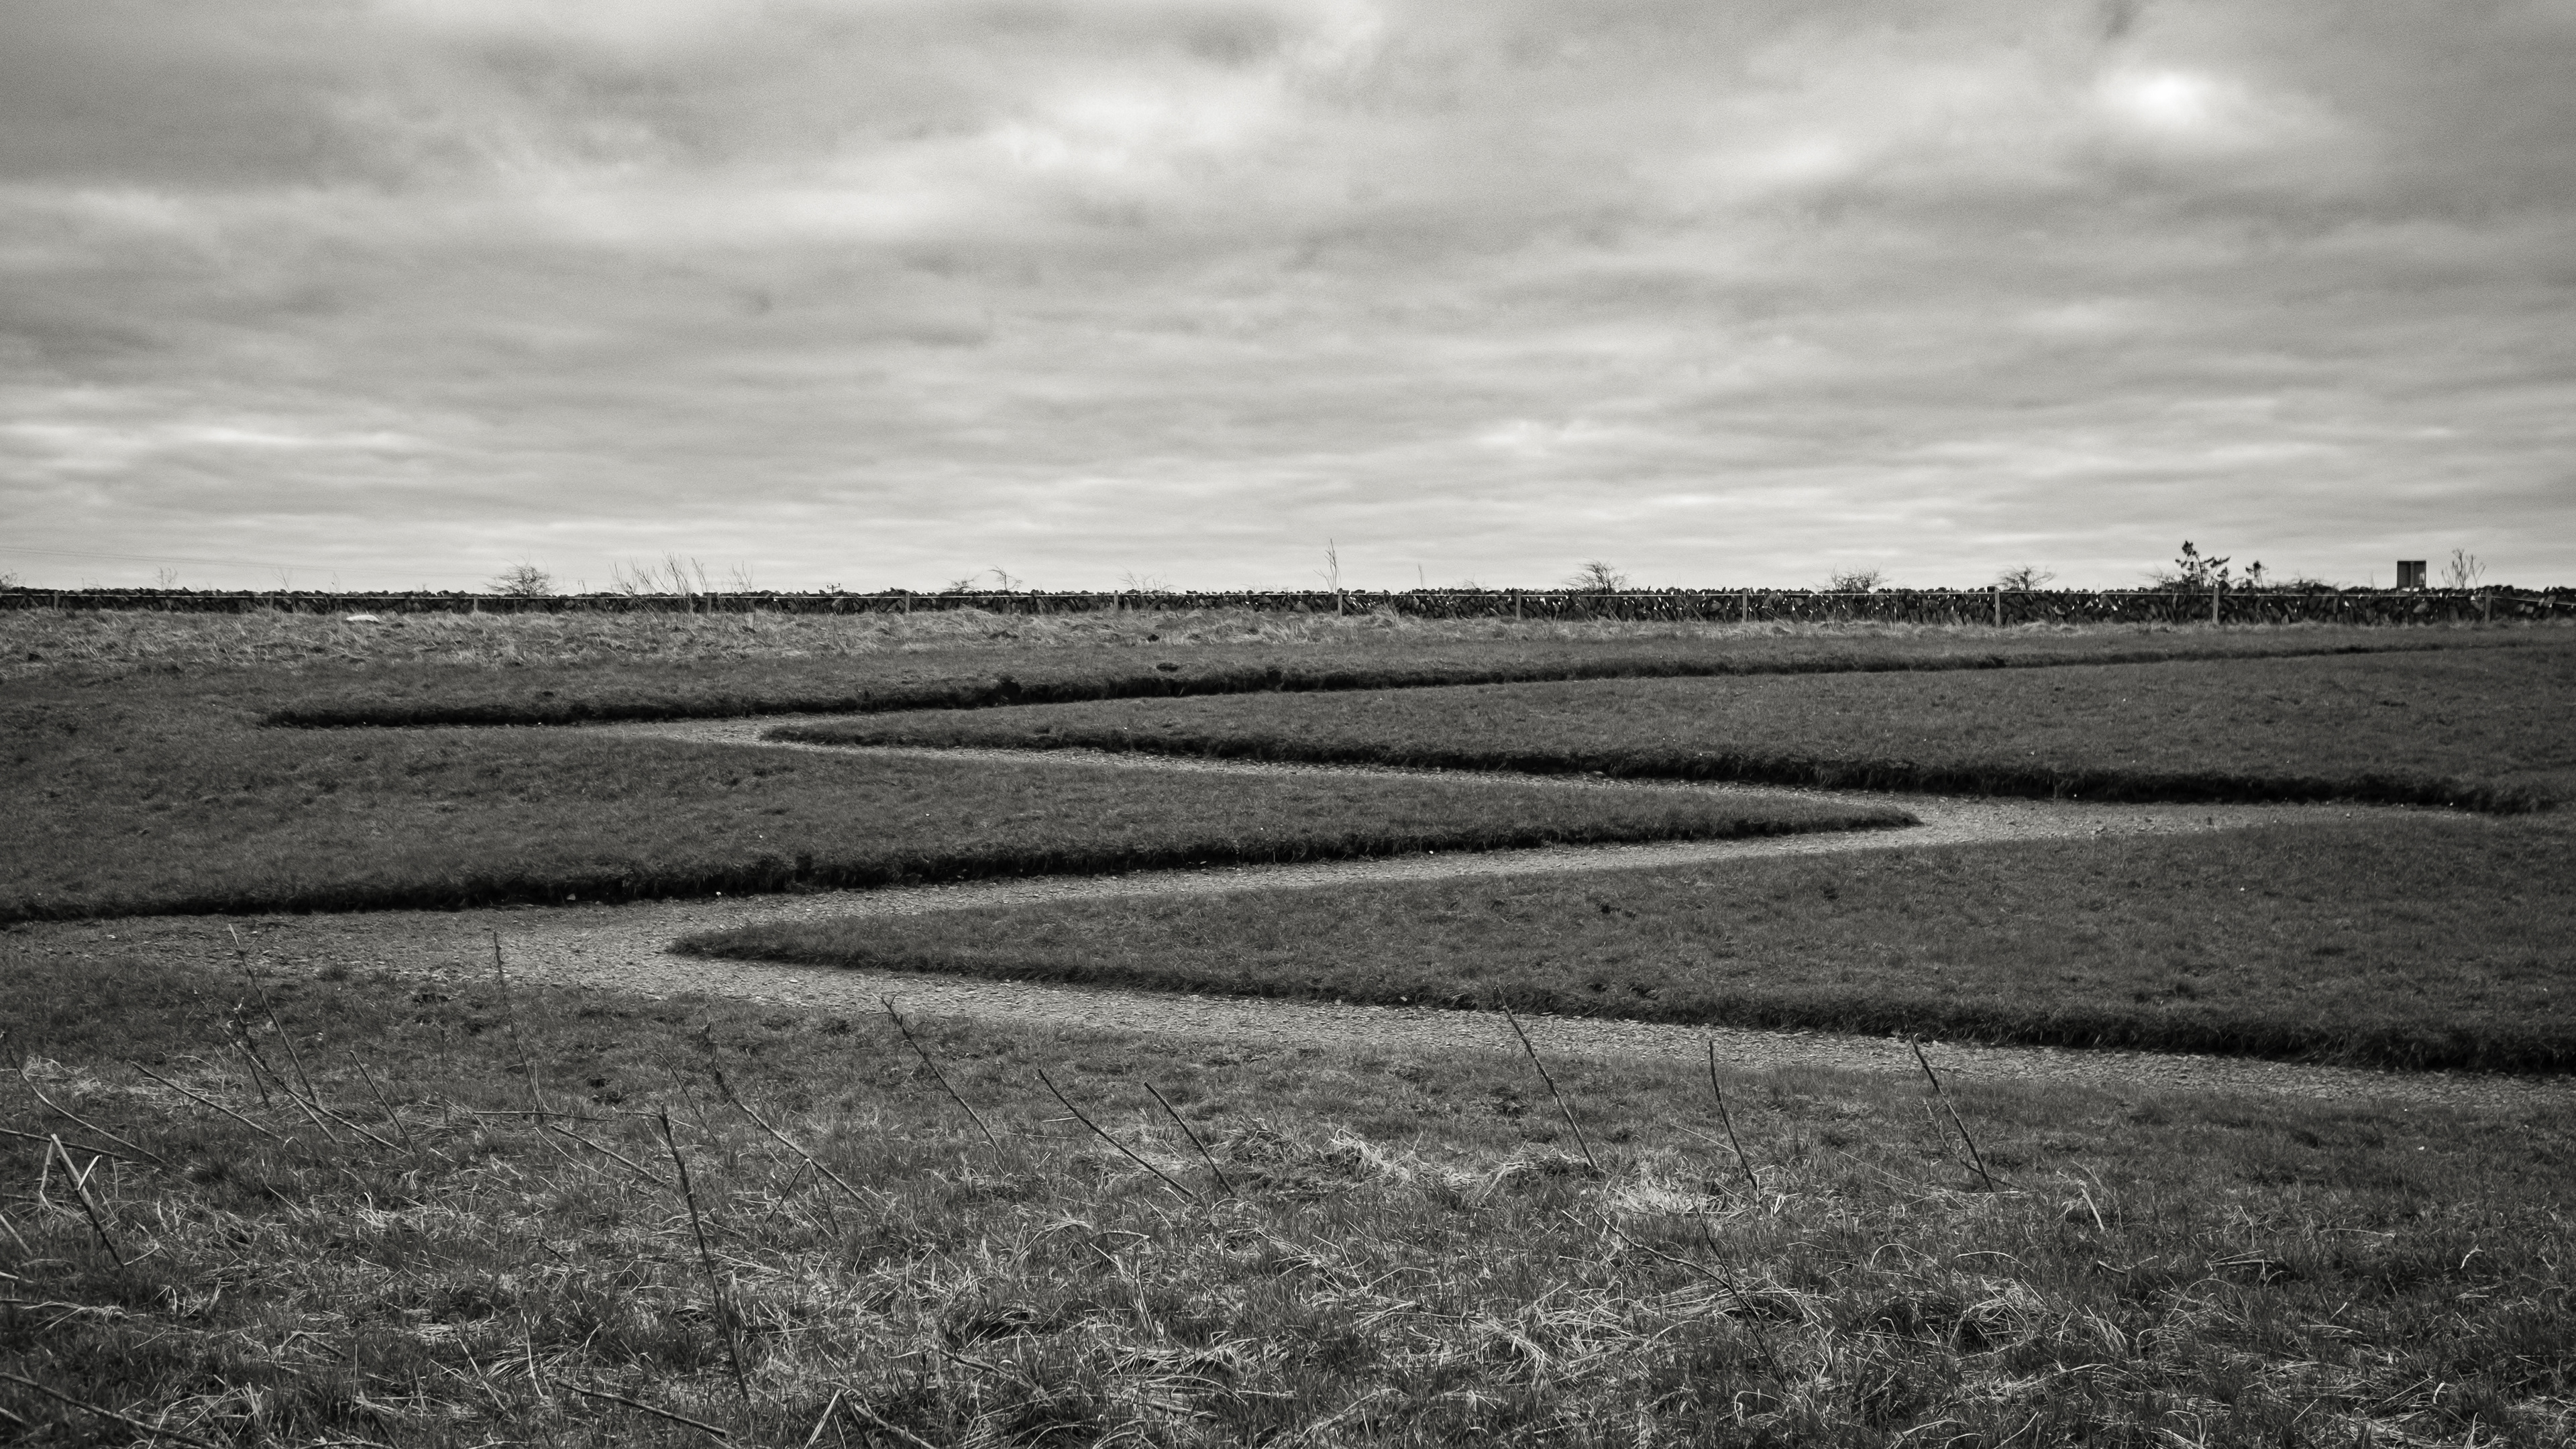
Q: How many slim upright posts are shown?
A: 12